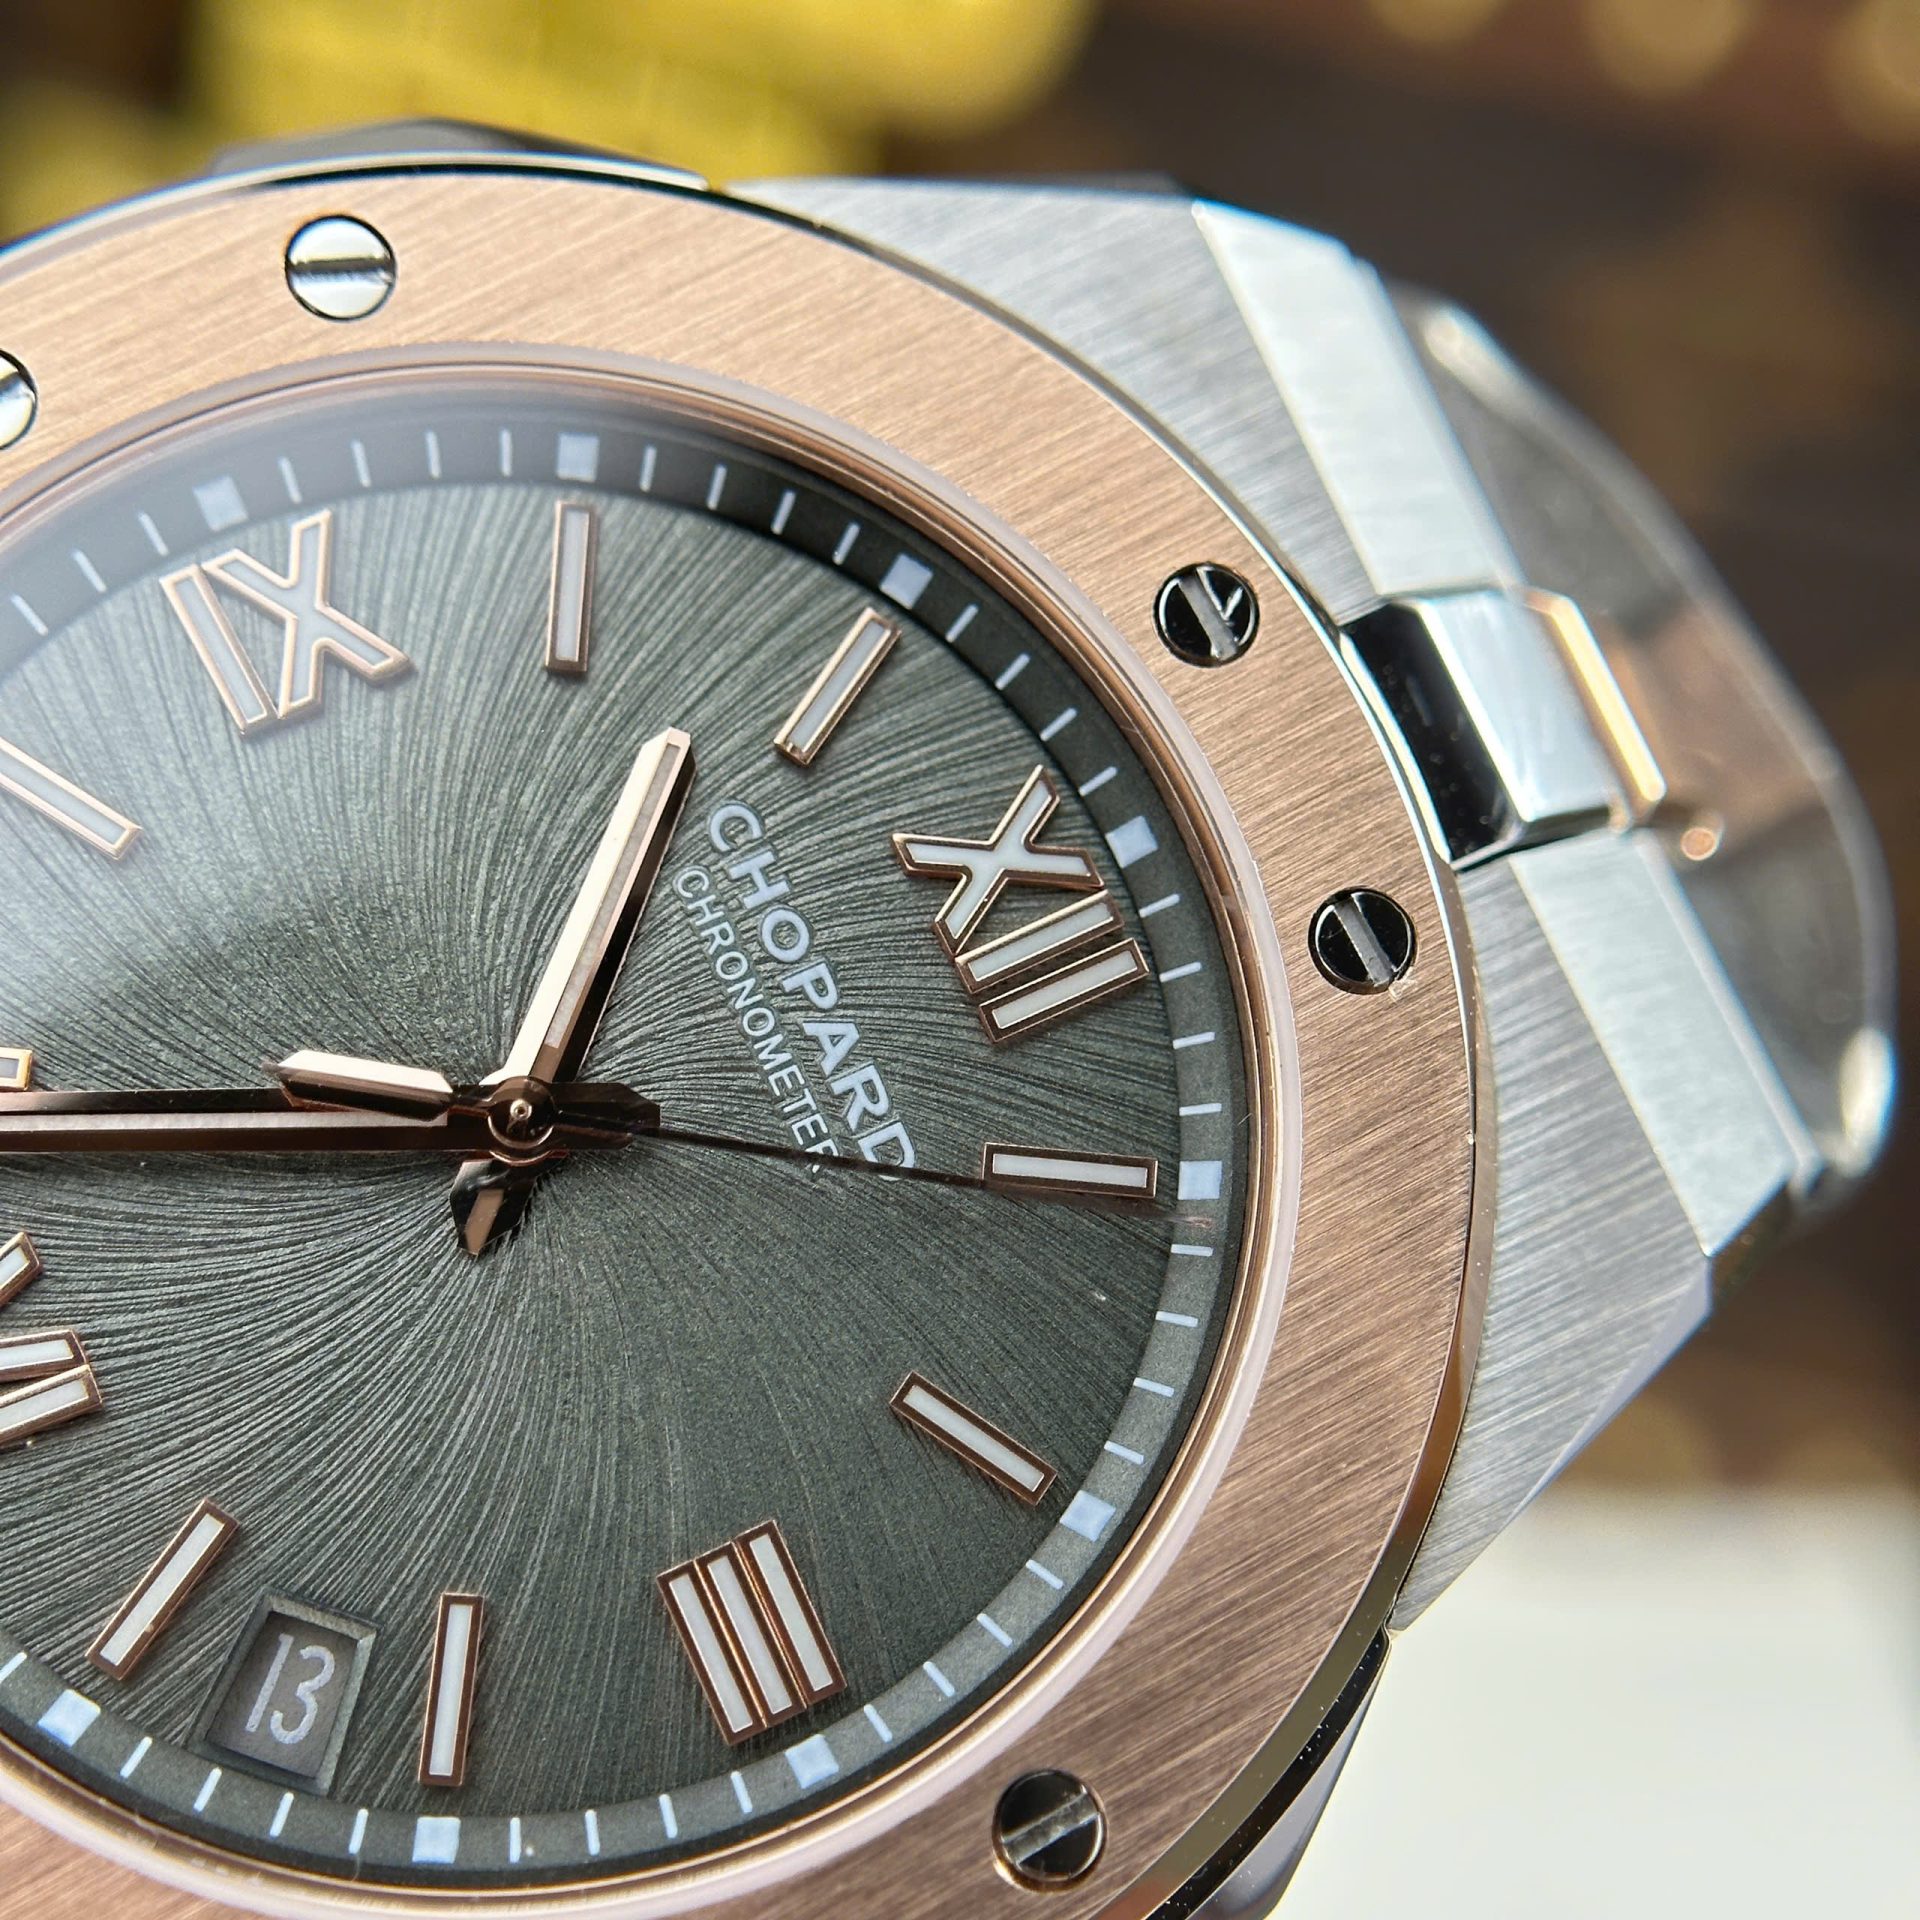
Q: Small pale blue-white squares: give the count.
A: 9